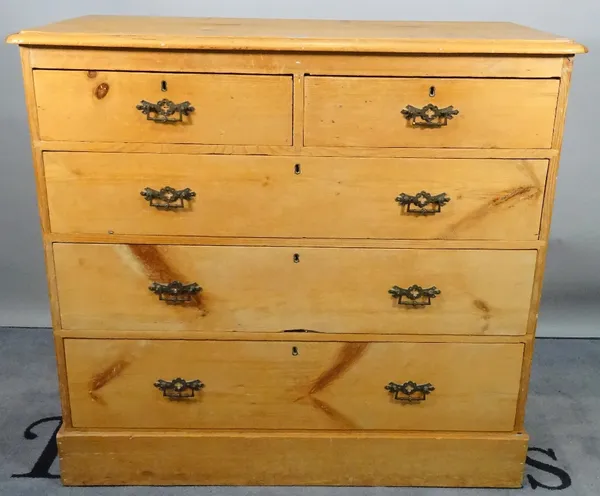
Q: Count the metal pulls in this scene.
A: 8